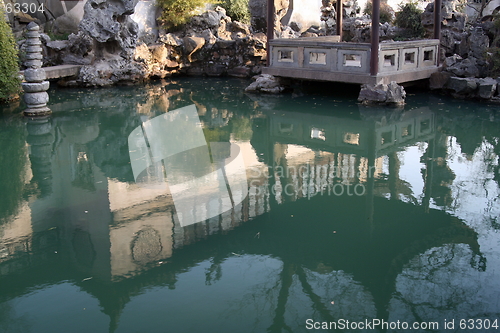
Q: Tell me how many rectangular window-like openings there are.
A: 6